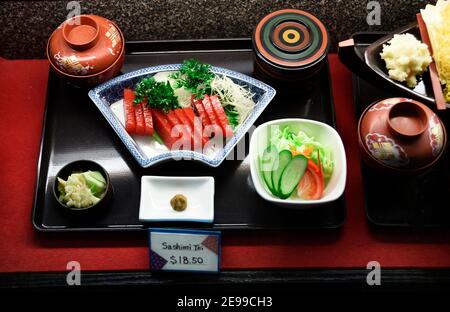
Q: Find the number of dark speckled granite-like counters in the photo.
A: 1